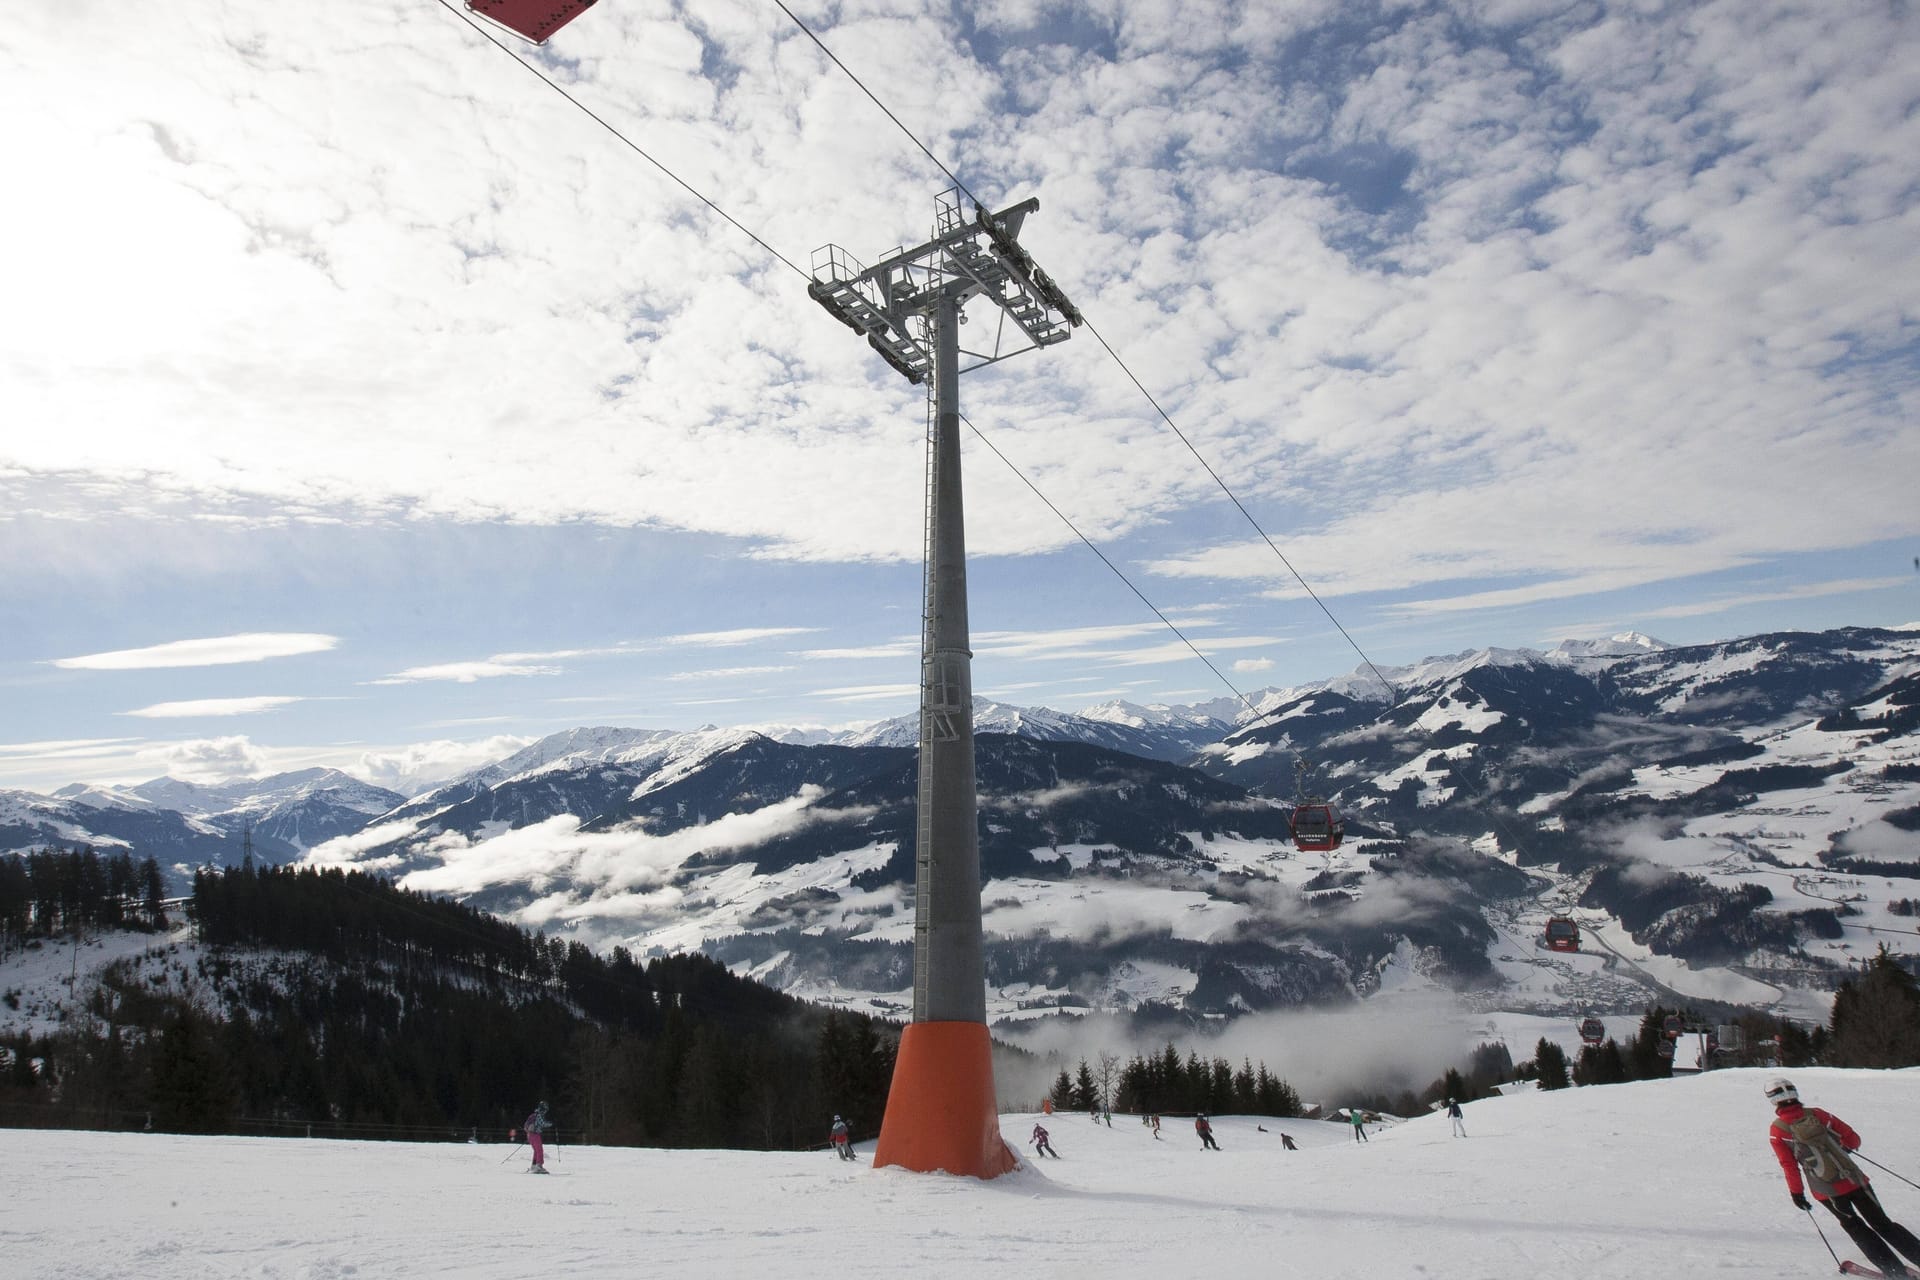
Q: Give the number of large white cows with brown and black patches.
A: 0